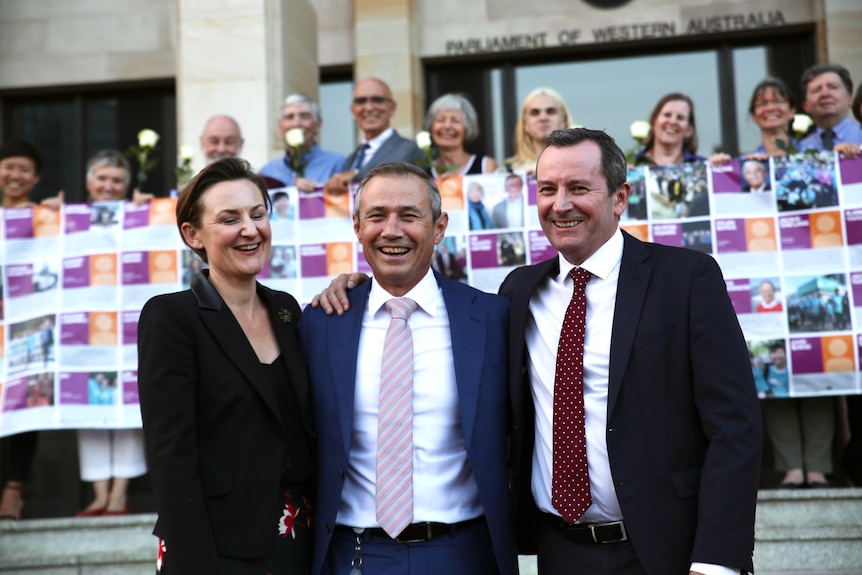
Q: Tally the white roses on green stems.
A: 6